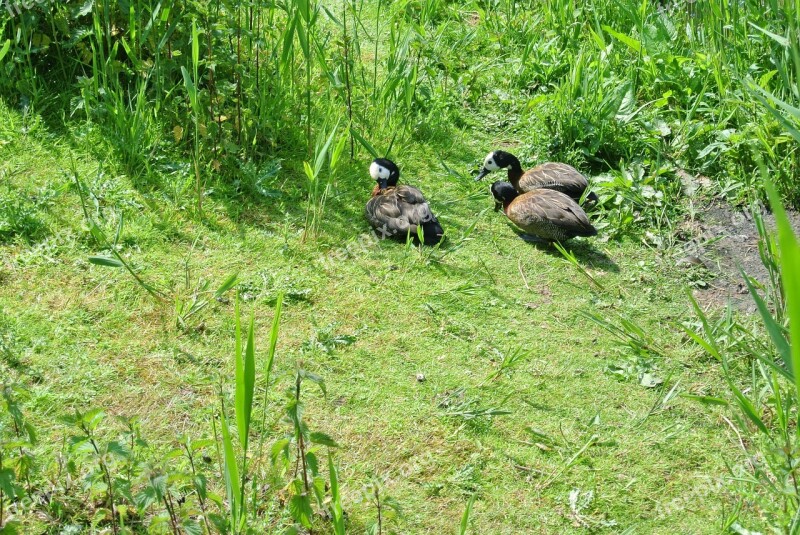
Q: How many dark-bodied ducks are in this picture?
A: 3